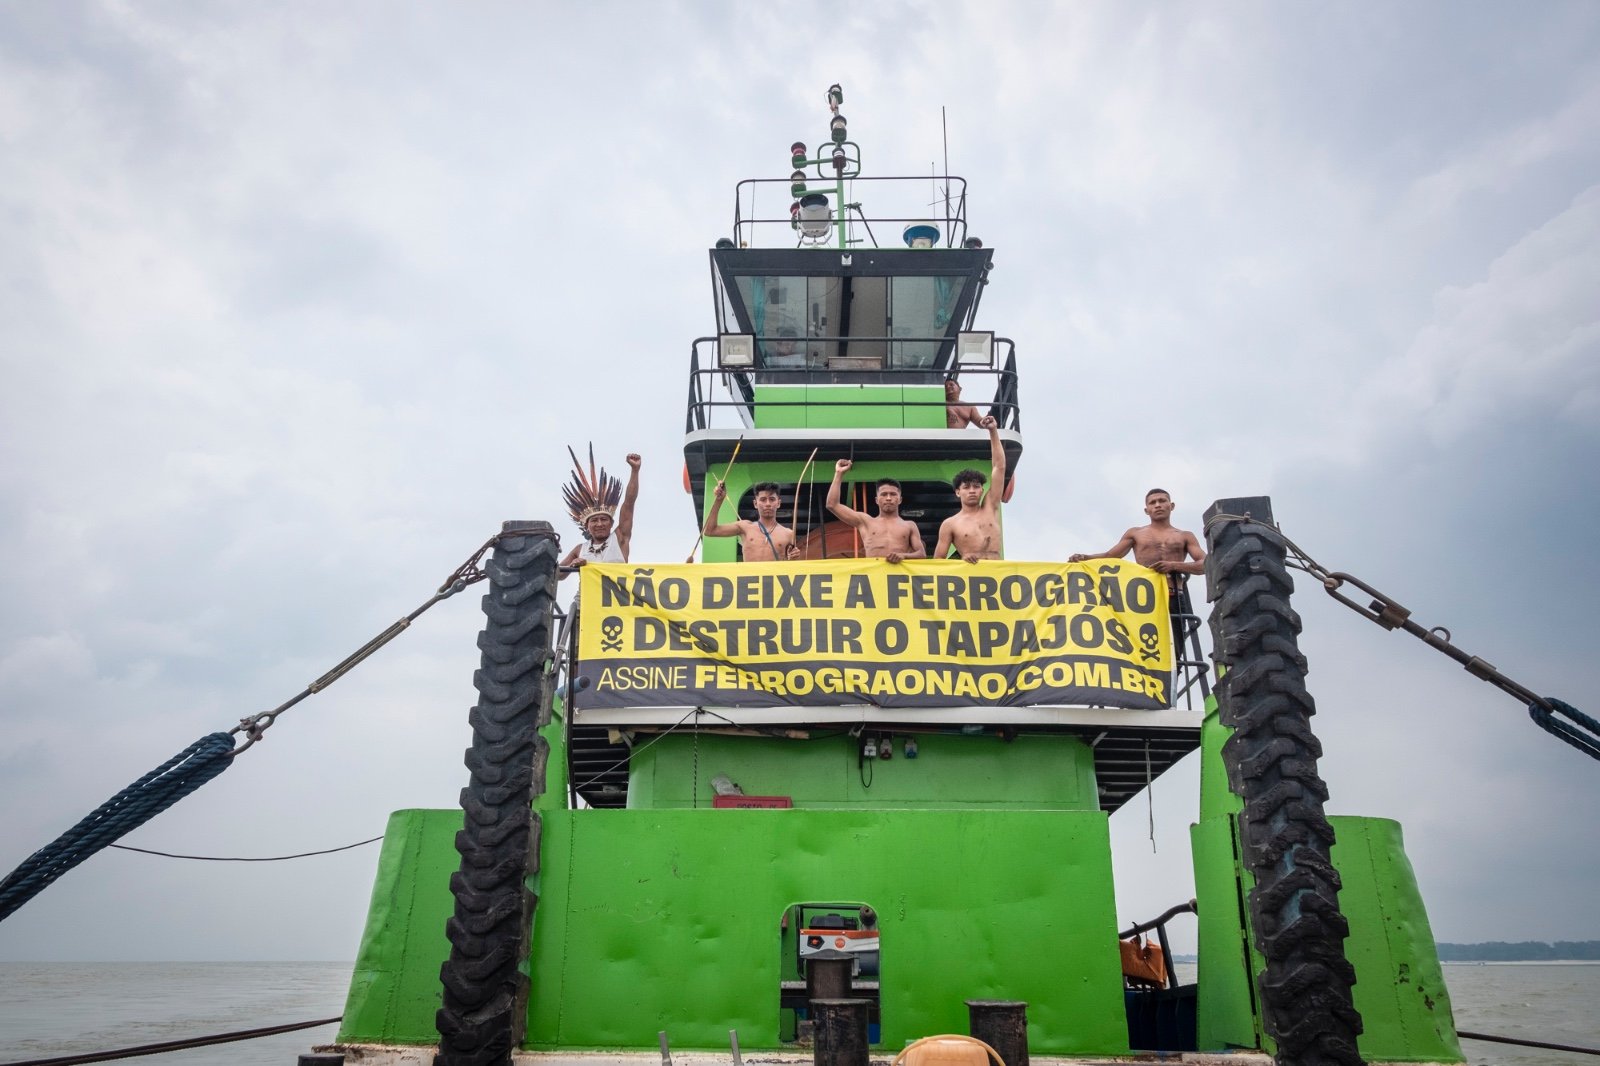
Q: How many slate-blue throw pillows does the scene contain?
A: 0